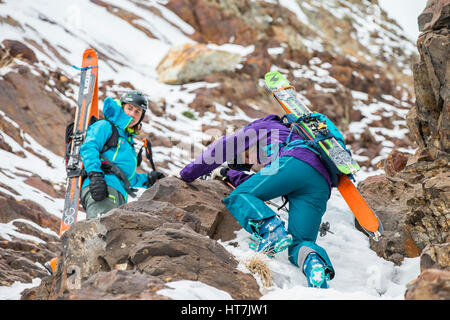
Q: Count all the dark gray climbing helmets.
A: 1